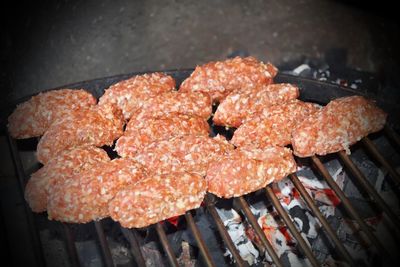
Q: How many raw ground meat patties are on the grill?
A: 14